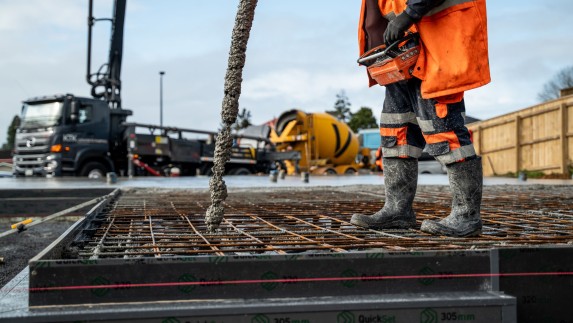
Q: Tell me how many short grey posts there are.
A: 5